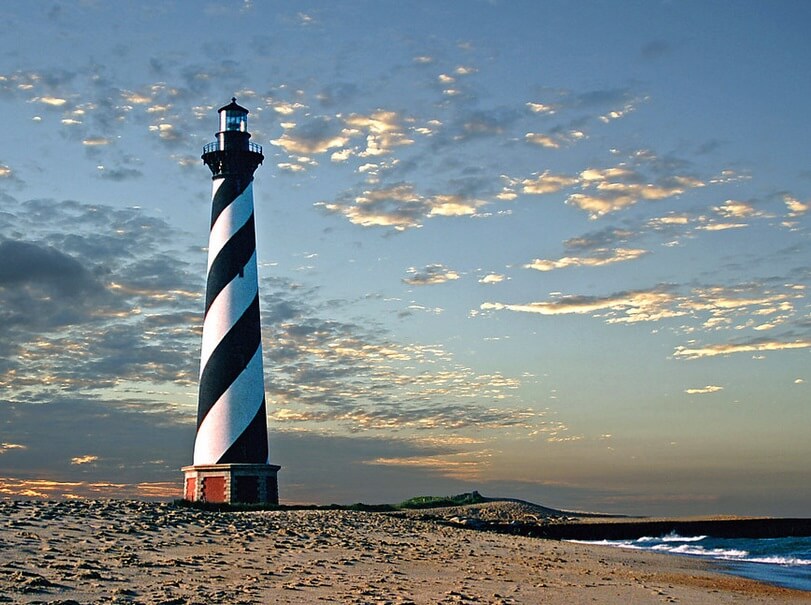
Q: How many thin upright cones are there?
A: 1